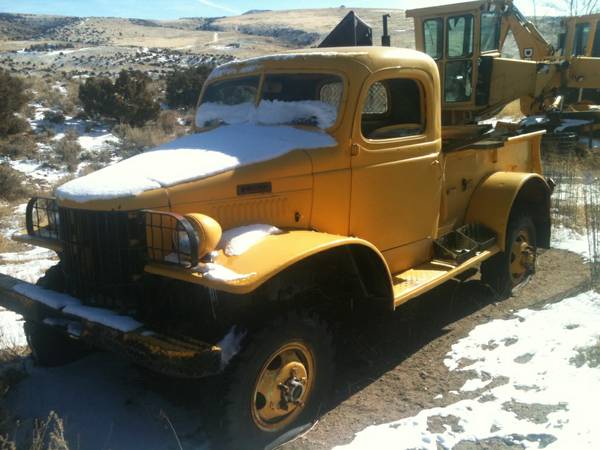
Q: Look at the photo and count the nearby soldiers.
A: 0